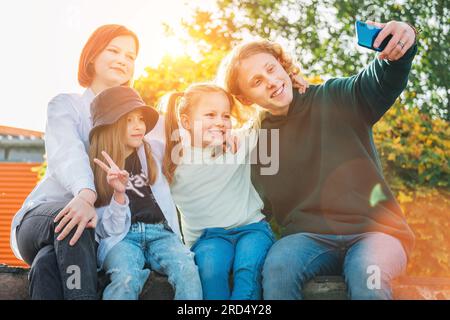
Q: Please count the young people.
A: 4